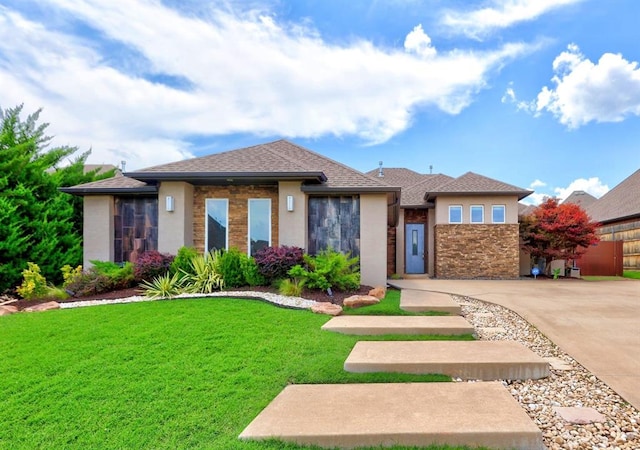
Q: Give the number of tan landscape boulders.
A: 5